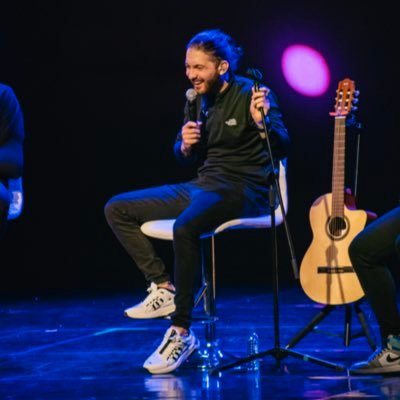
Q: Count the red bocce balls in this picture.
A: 0